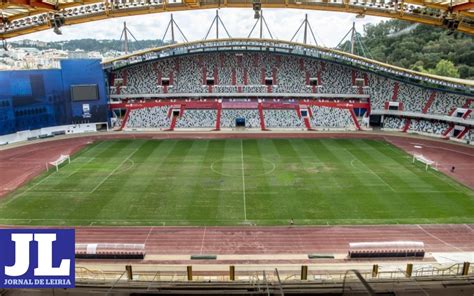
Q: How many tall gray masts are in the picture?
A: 6